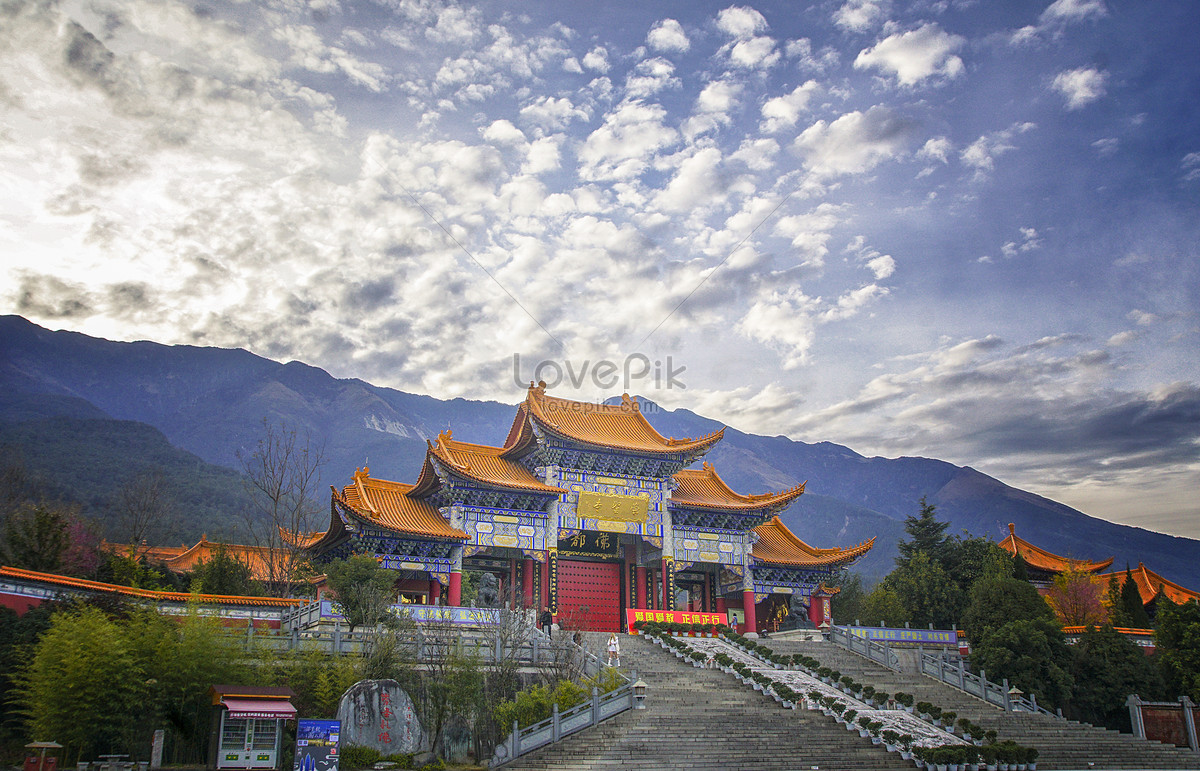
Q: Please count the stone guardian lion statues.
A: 2